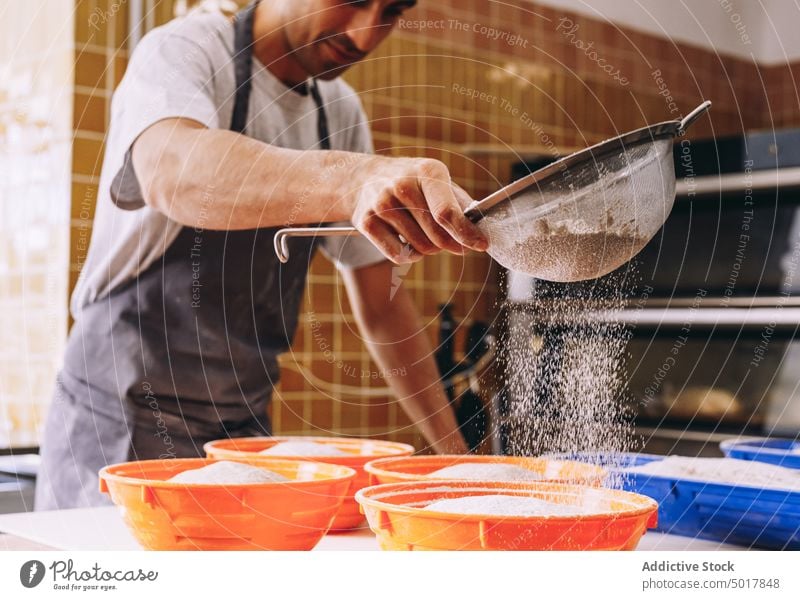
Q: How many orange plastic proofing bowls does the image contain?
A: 4